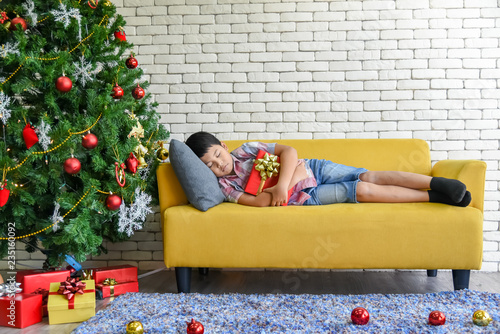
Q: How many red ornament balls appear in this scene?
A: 11